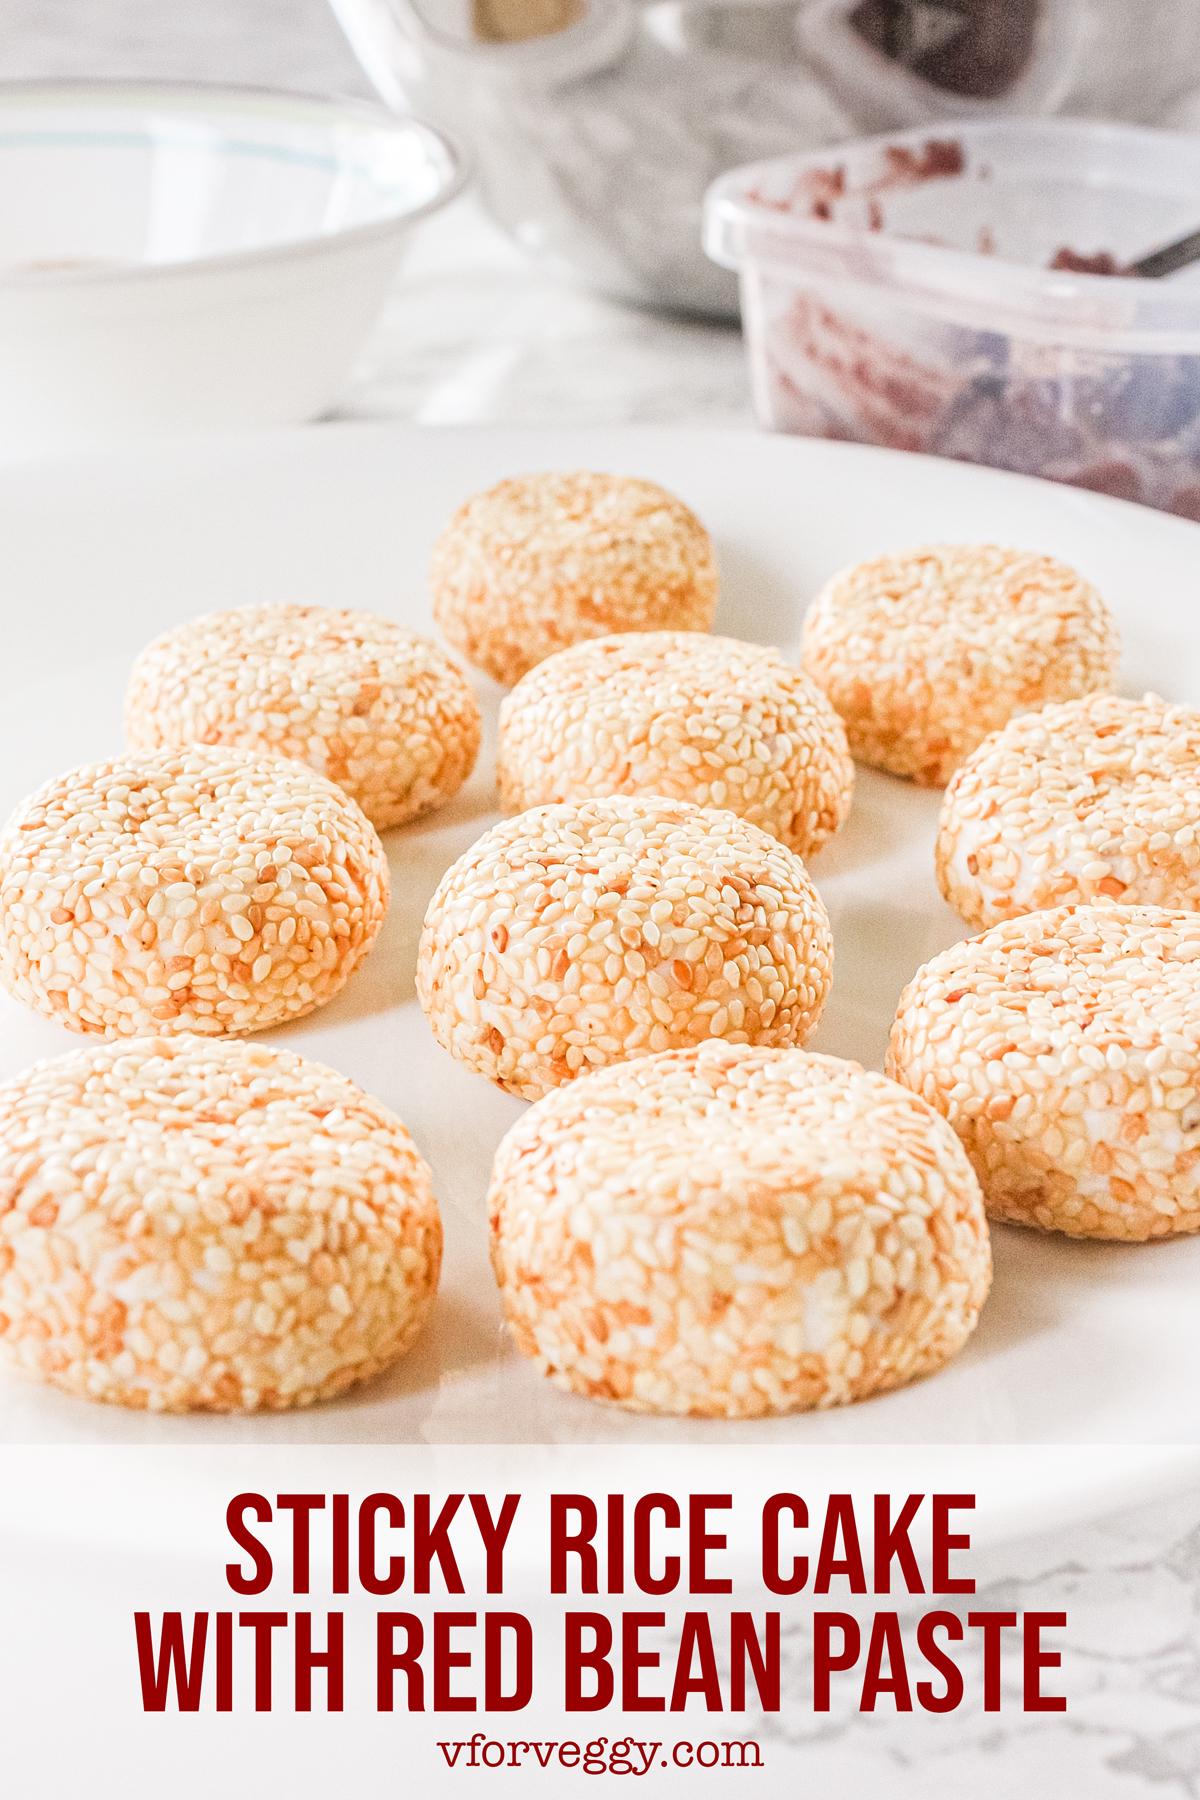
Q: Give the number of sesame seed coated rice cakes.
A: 10